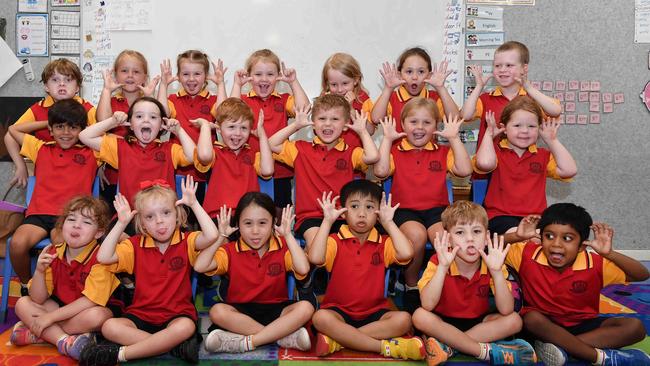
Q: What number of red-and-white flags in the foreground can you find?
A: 0